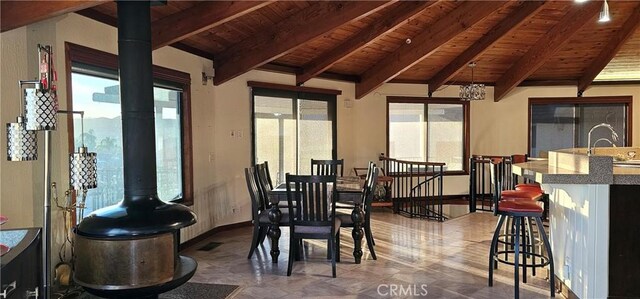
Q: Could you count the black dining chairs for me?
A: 6